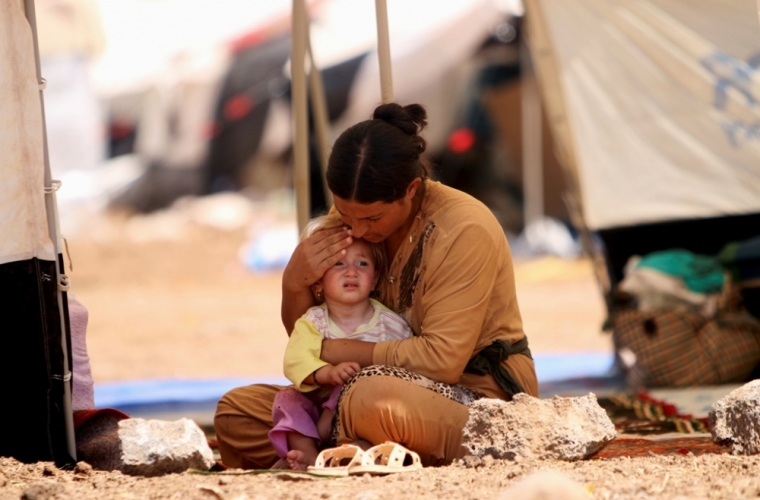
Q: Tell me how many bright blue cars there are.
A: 0